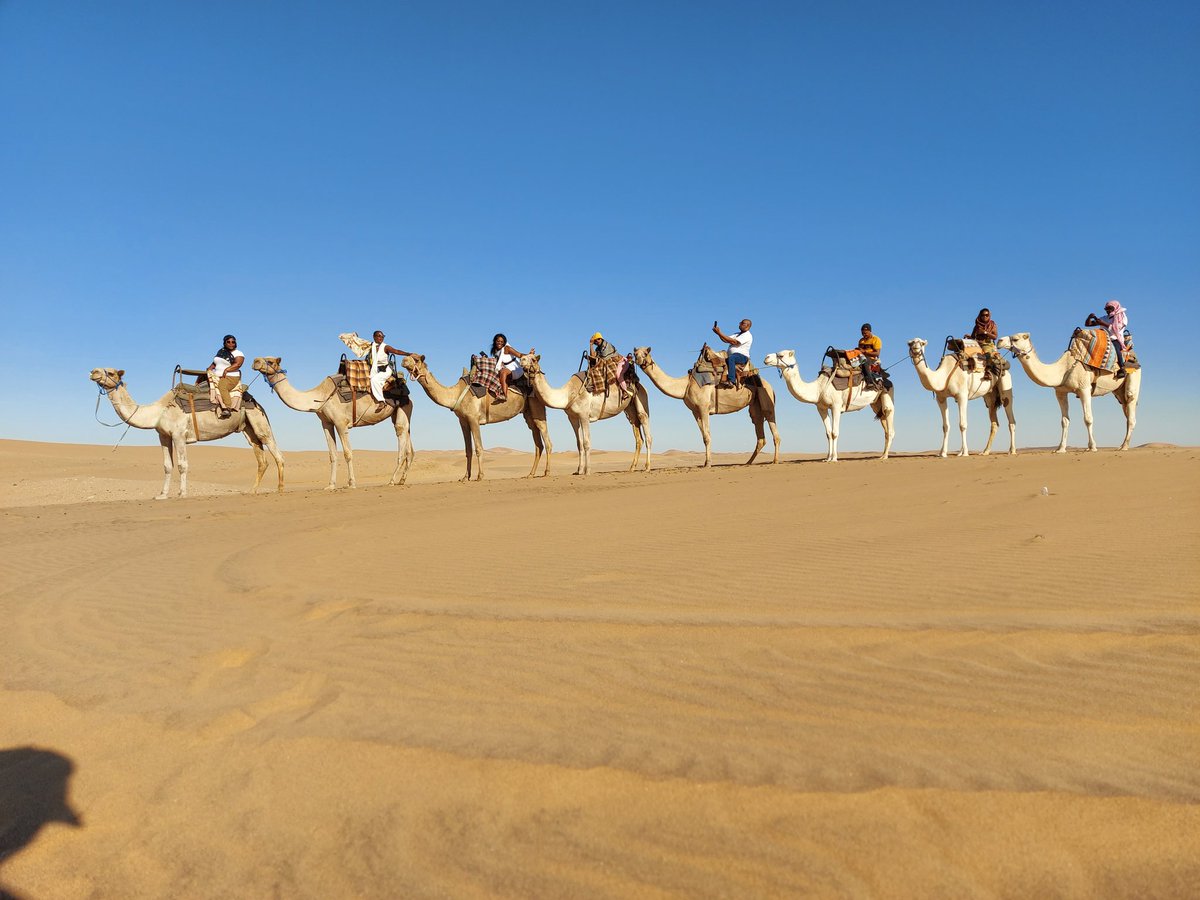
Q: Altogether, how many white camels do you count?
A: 3